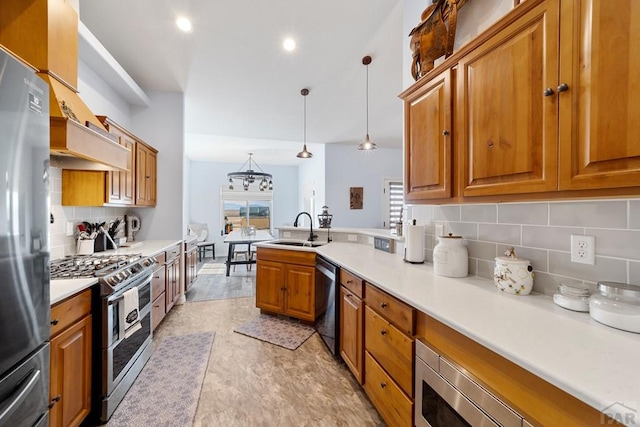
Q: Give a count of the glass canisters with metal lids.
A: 2